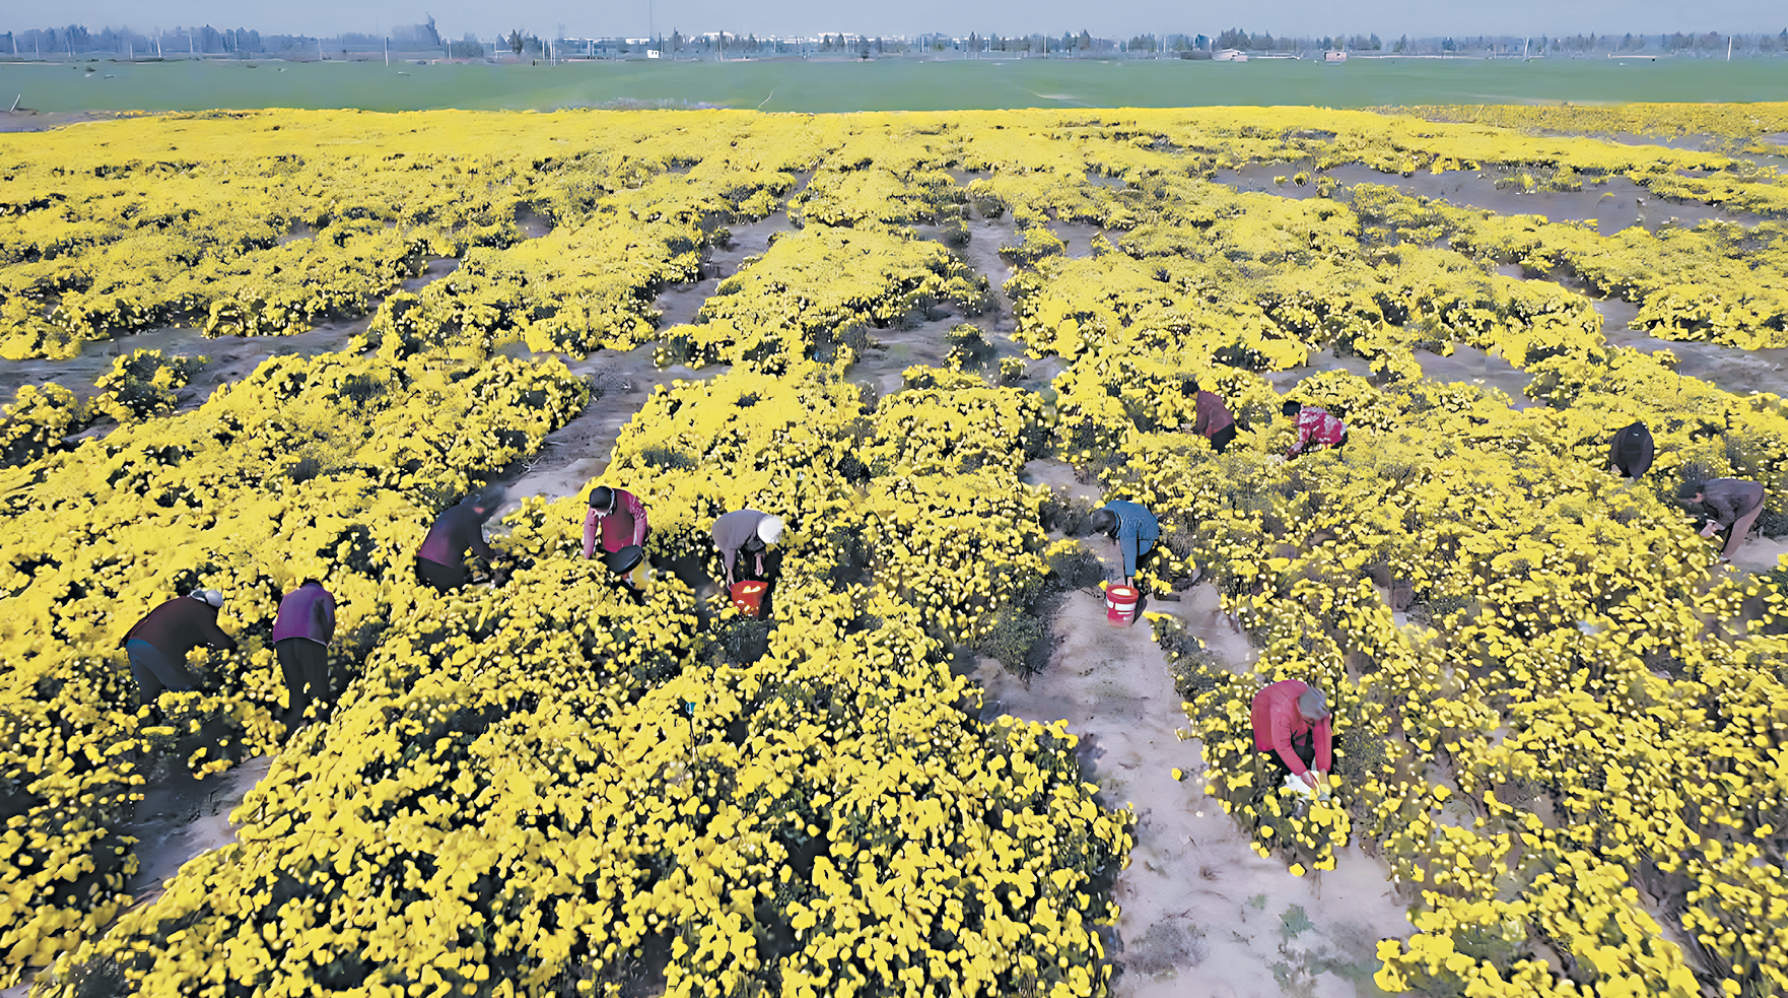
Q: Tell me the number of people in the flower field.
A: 11